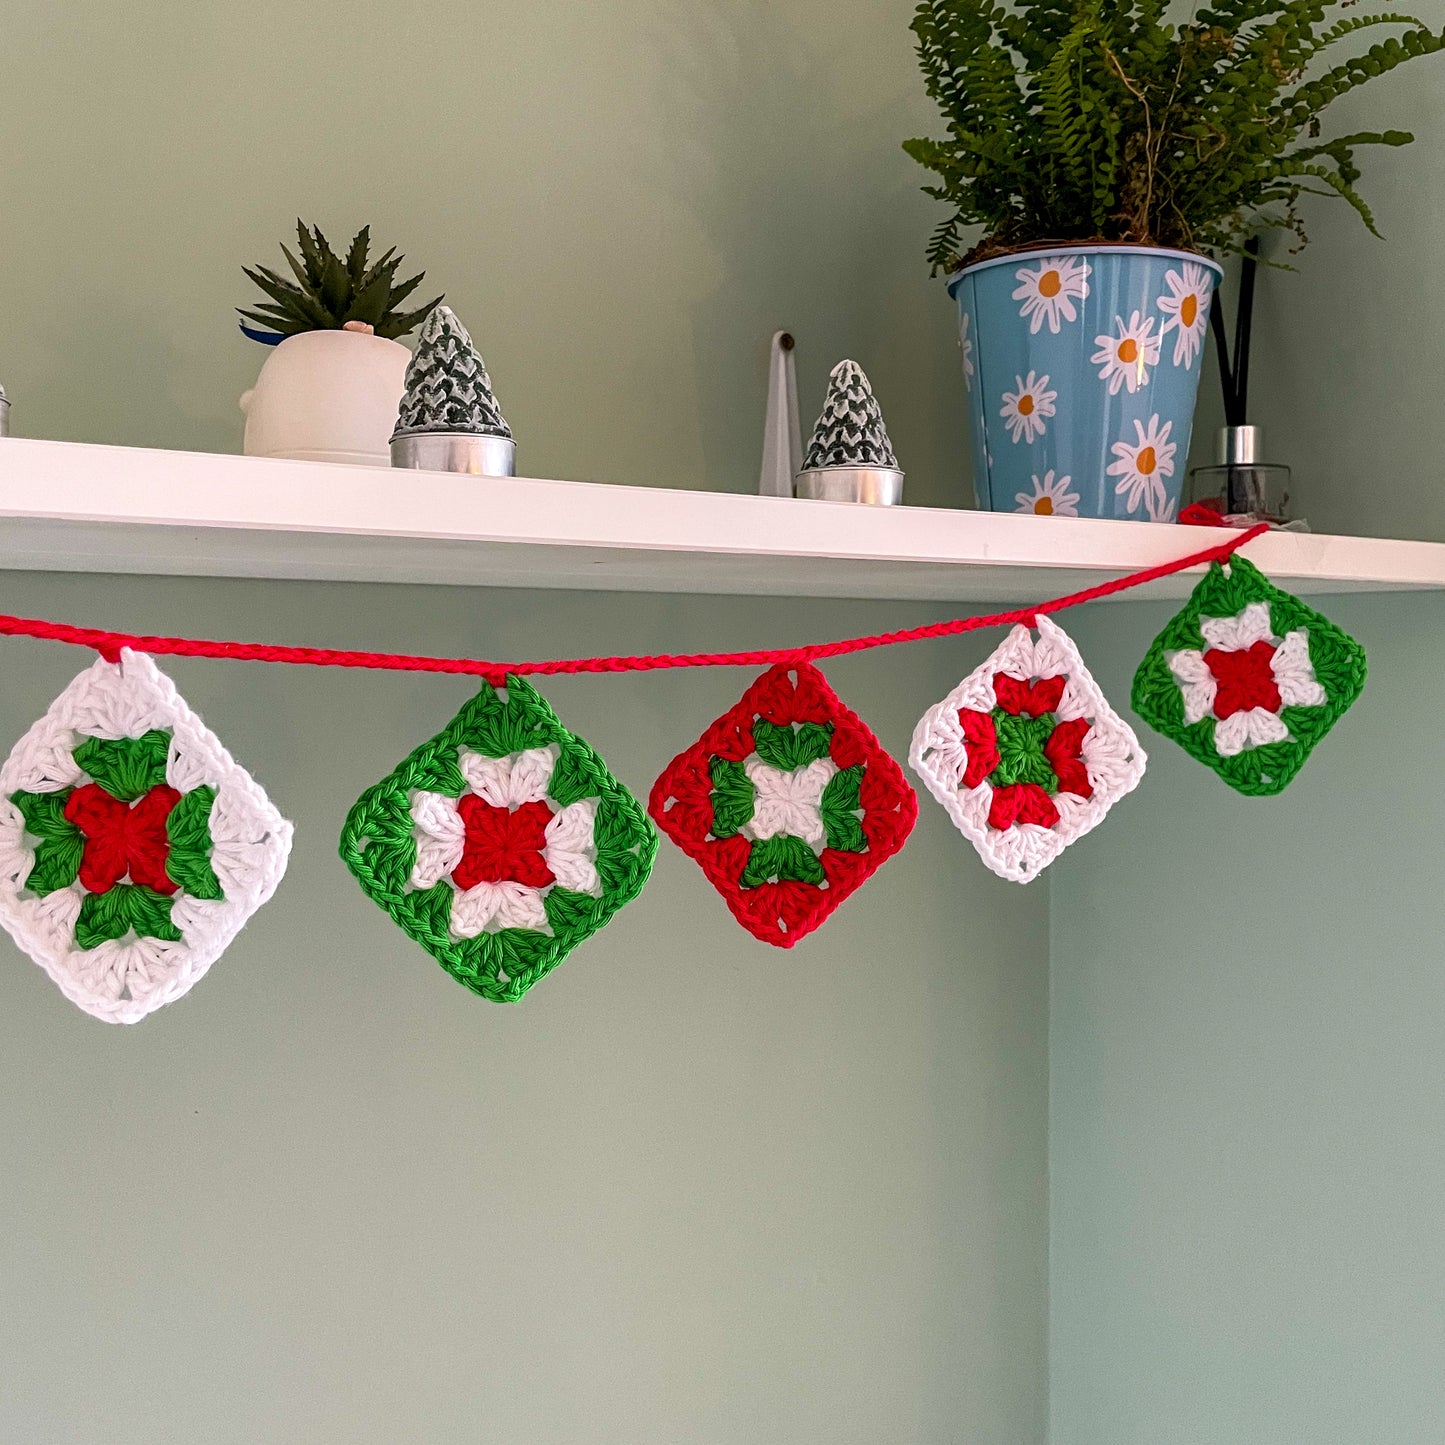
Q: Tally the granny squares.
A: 5